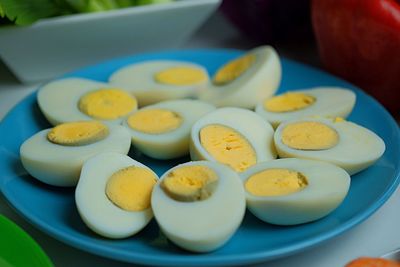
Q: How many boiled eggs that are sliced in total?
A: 11